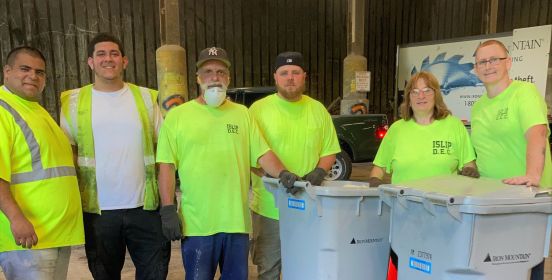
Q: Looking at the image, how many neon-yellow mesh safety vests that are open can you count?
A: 1